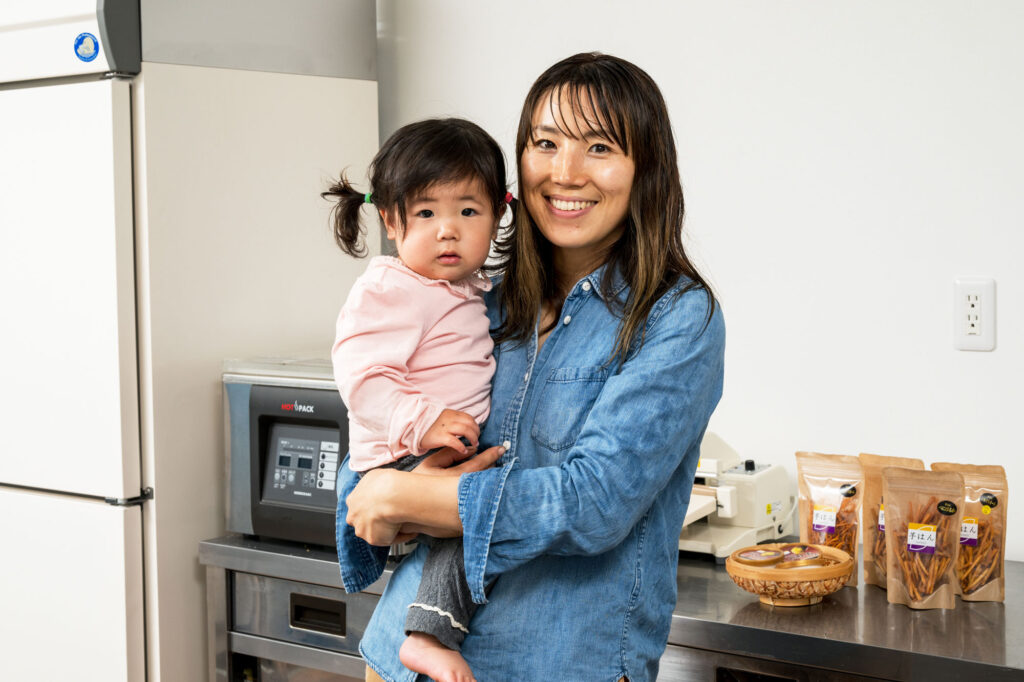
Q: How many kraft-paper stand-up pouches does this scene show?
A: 4